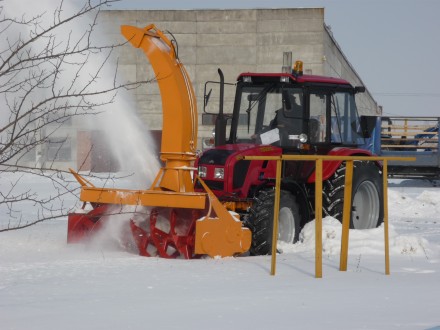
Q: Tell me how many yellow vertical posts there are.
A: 4